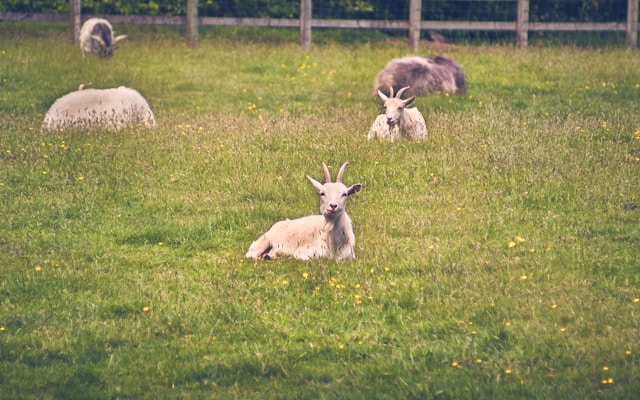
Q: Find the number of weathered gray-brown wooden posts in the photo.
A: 6